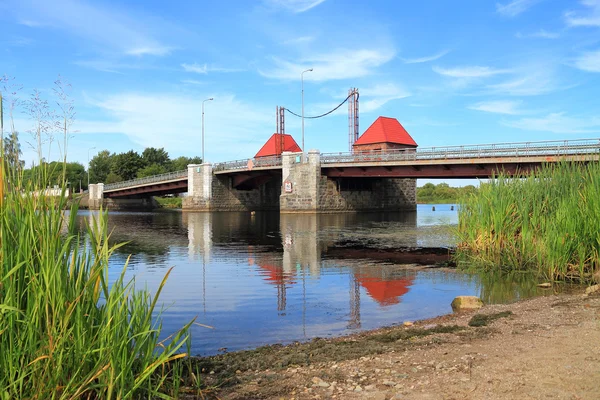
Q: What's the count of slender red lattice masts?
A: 2